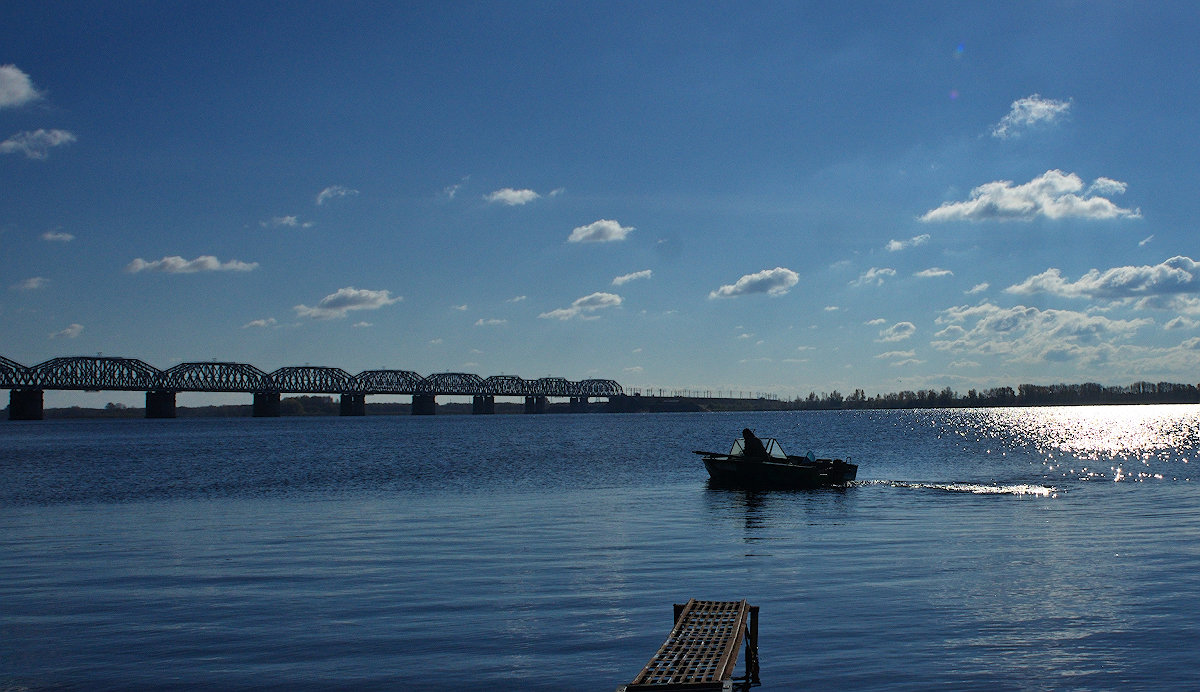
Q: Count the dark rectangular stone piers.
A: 8